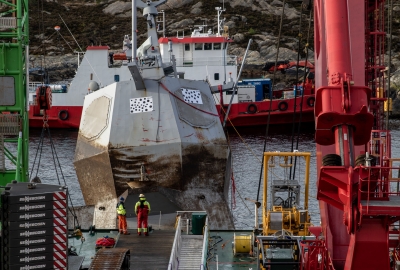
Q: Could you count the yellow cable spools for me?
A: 1